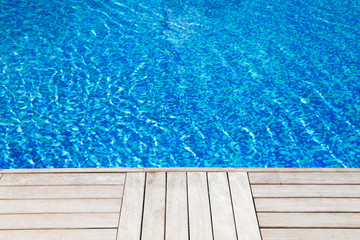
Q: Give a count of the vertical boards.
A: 6